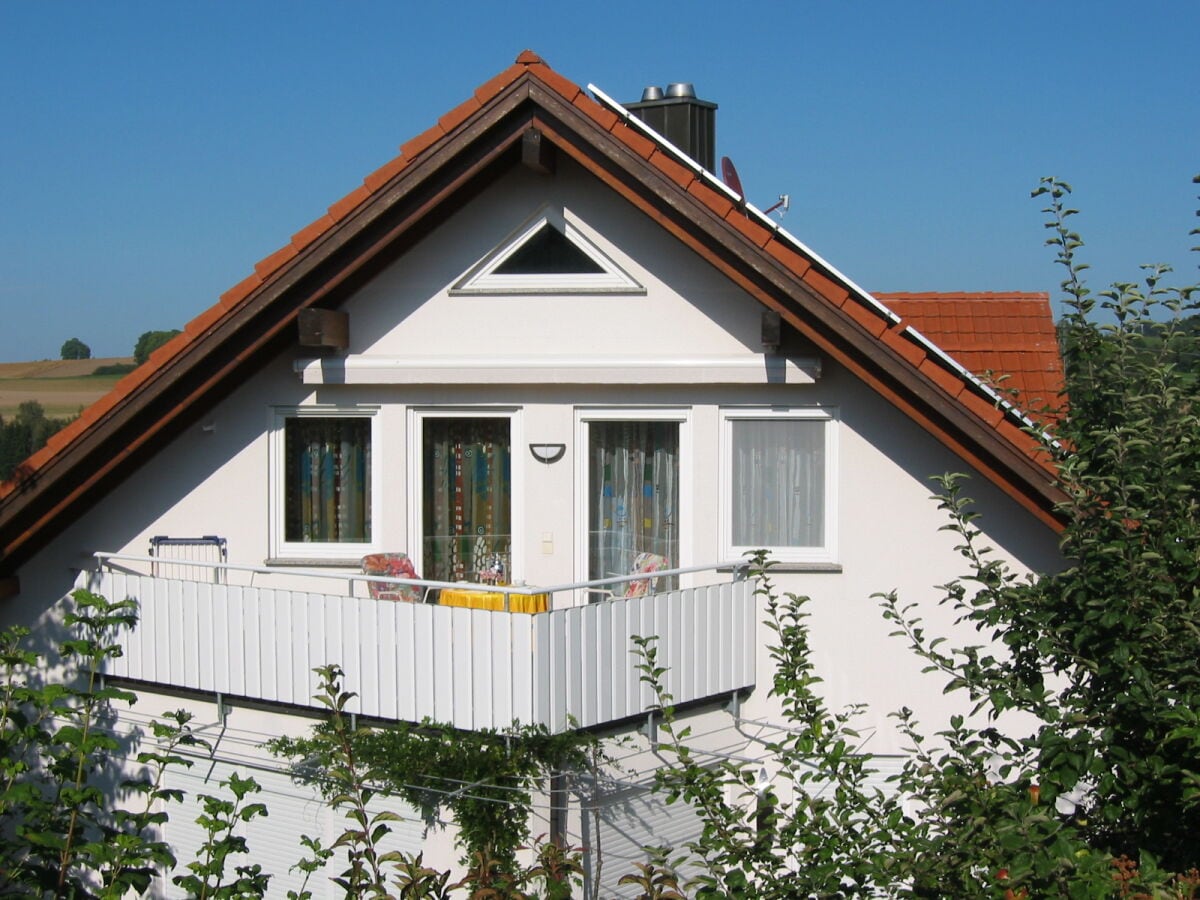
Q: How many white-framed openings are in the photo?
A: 5